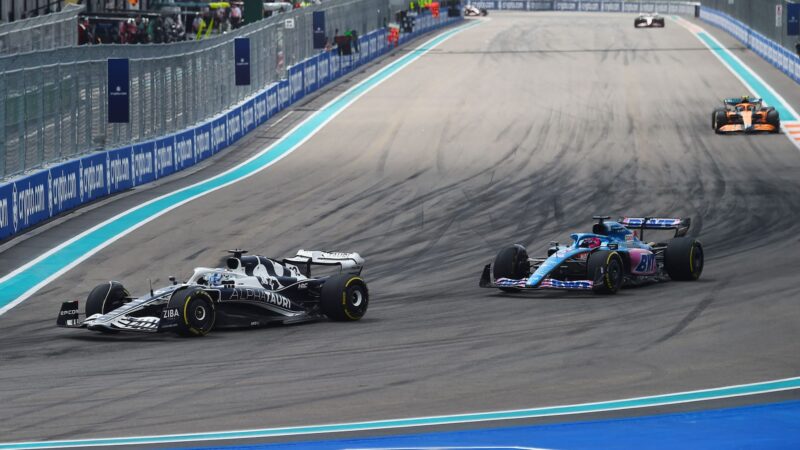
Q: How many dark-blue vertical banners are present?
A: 4